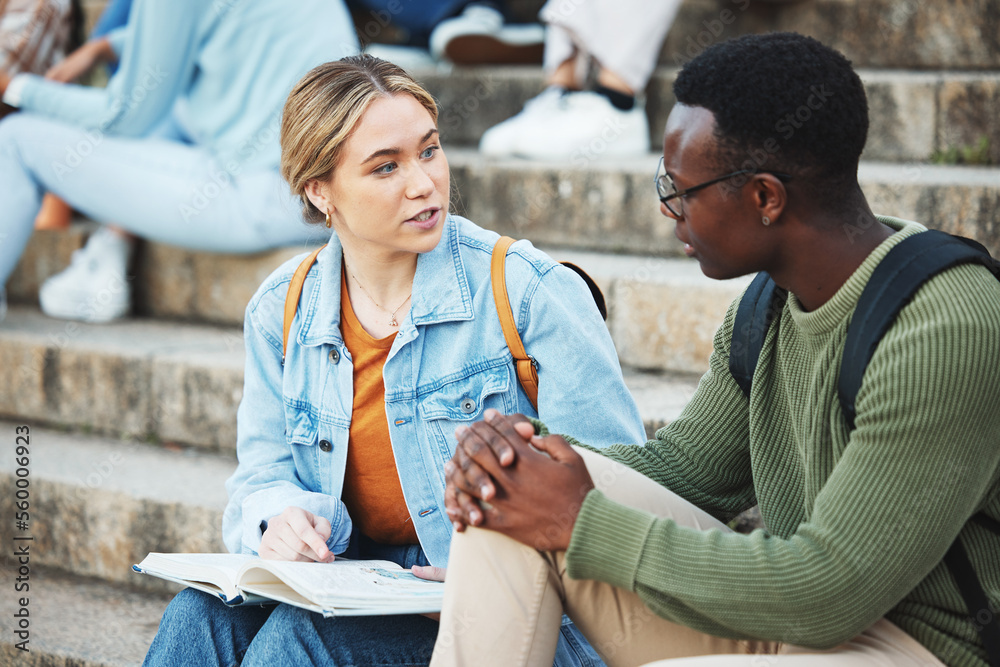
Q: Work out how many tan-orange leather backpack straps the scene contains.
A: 2